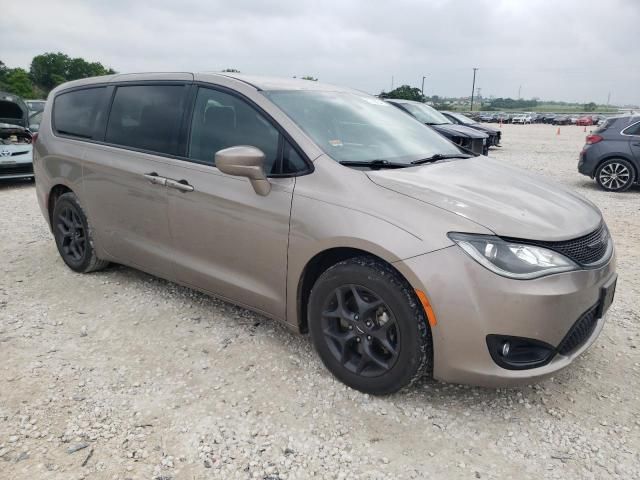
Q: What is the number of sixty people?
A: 0